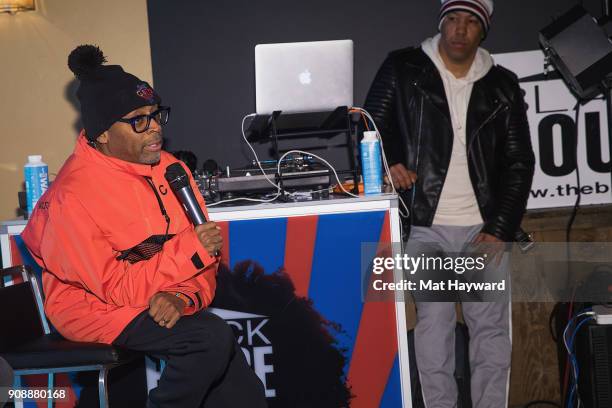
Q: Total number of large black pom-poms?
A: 1